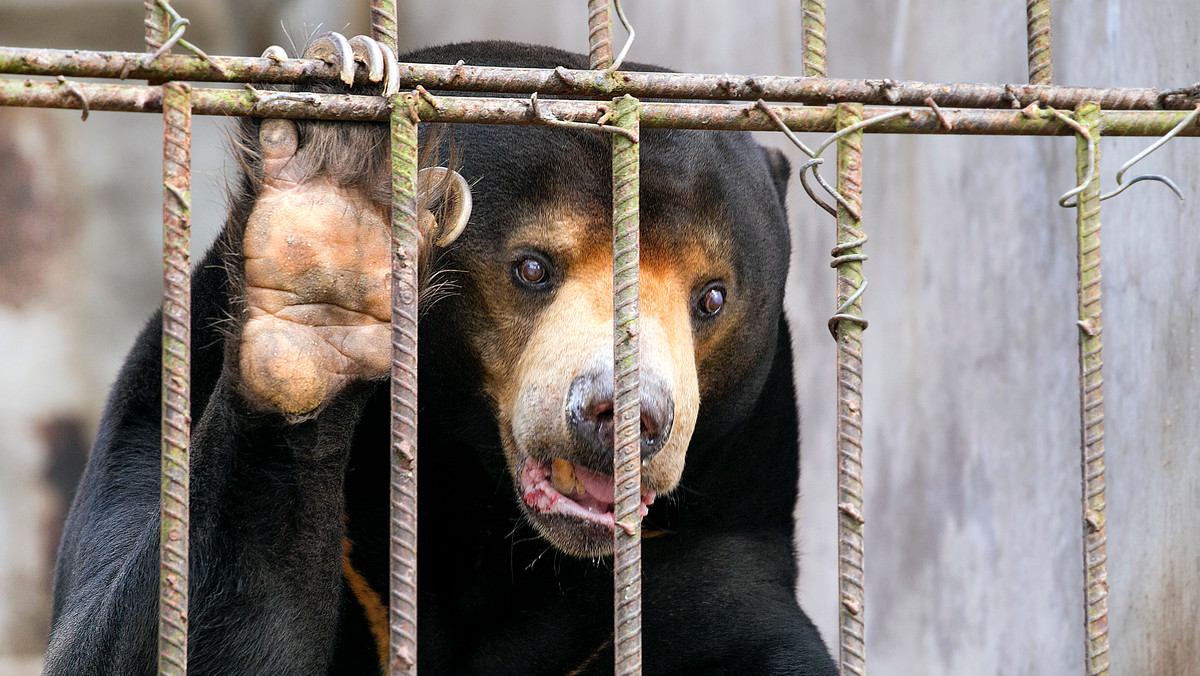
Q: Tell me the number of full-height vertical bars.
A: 5